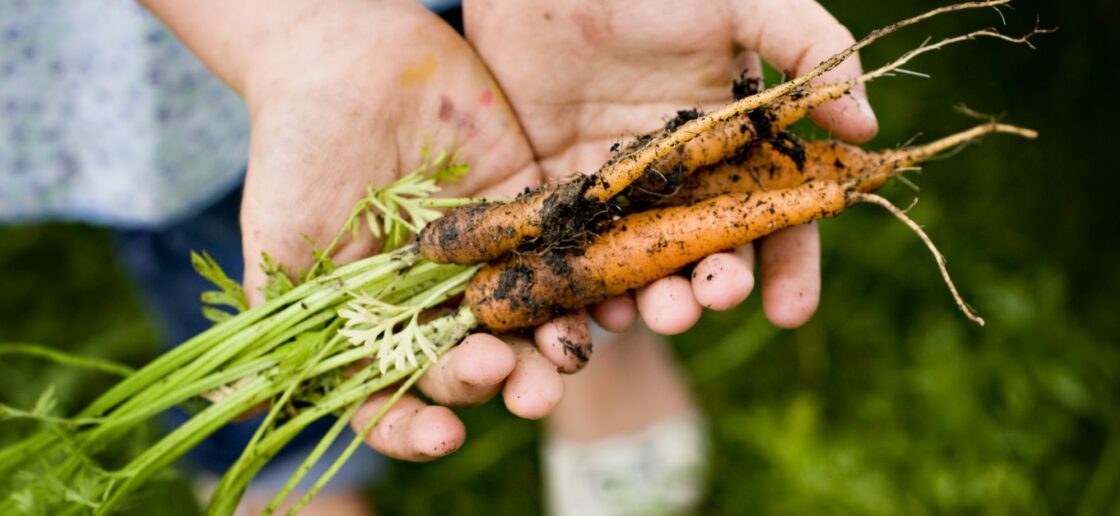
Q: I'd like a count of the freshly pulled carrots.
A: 4